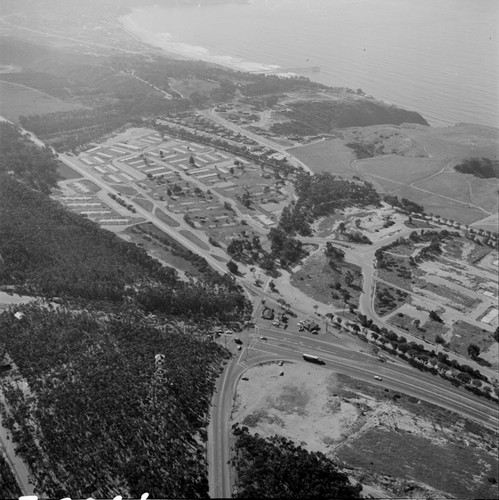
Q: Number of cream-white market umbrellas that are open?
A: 0